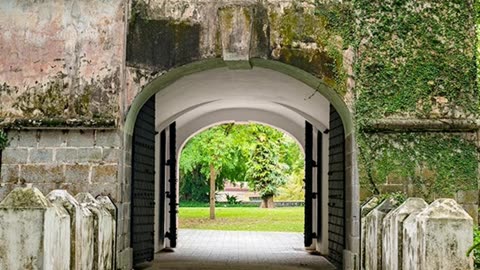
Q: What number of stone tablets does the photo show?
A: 8